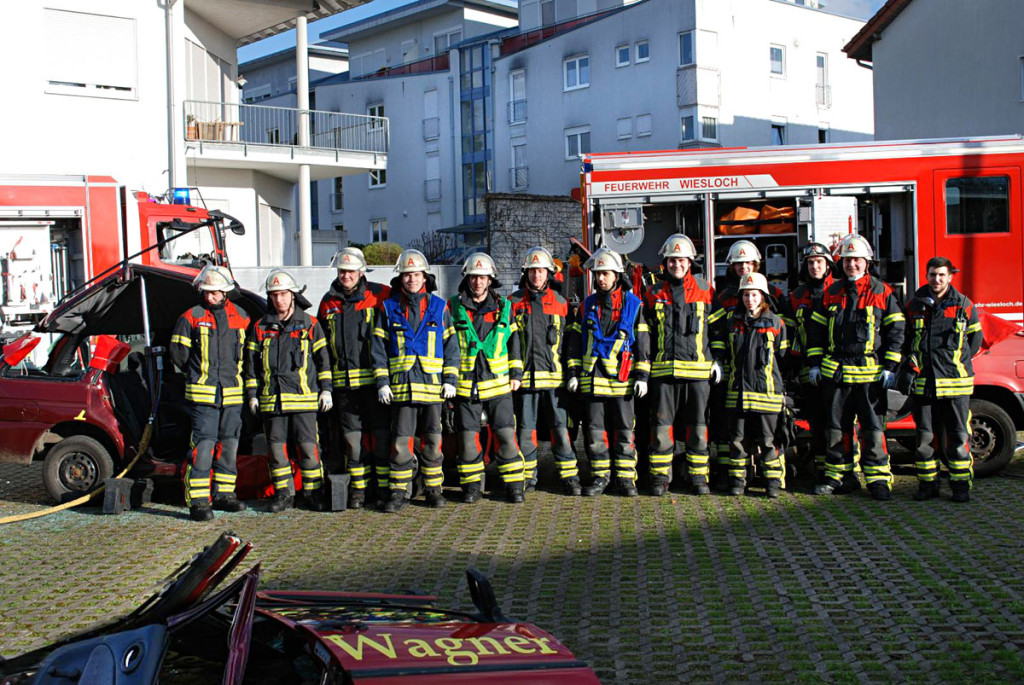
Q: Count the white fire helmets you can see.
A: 12